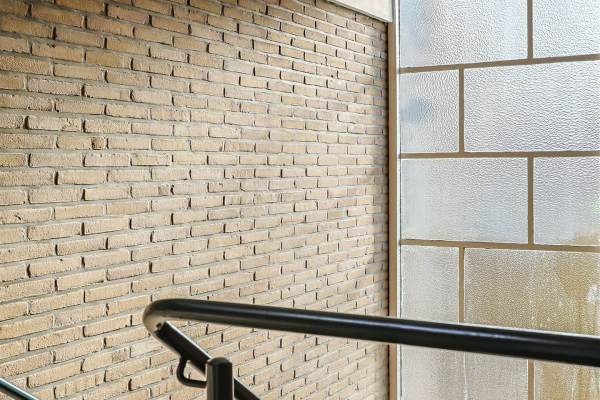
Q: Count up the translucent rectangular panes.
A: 10